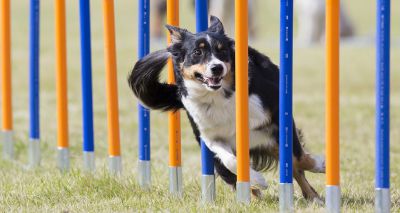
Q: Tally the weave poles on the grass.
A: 12